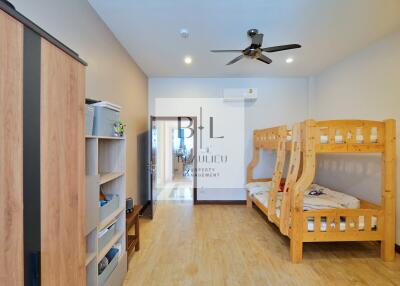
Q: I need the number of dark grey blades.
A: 5